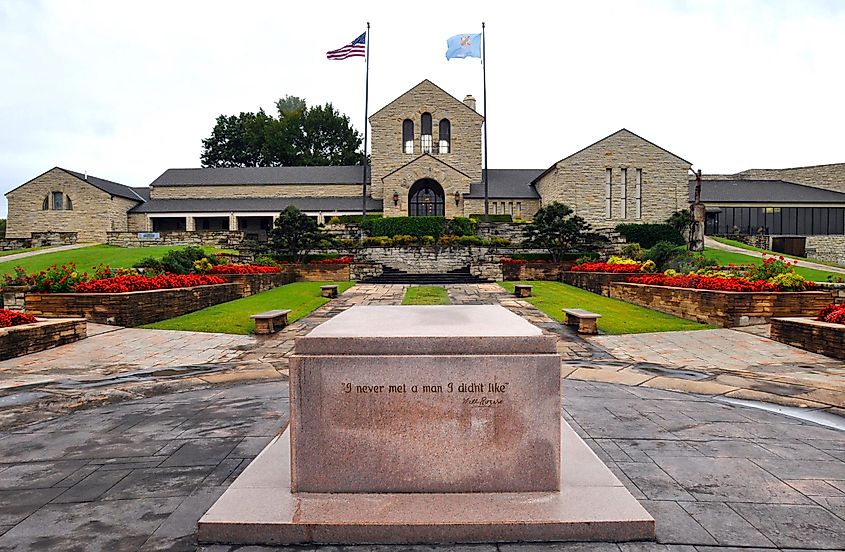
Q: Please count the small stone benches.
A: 4